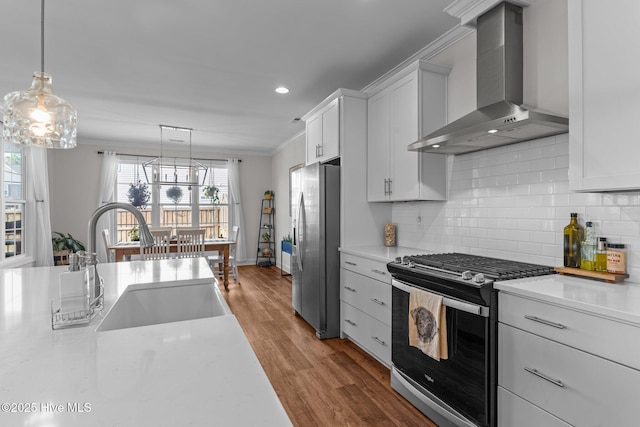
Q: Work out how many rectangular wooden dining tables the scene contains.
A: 1